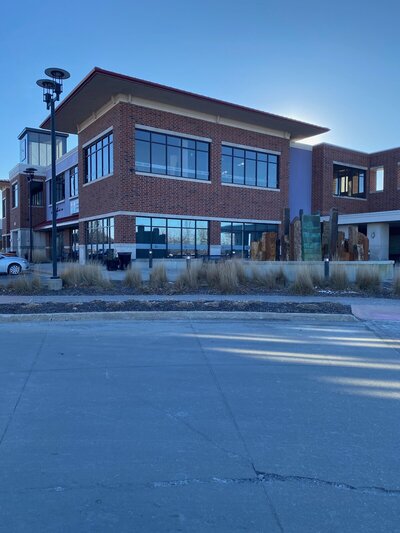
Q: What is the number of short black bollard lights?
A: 3